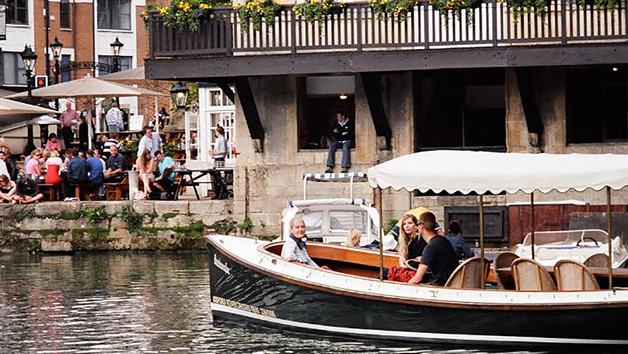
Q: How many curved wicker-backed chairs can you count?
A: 5